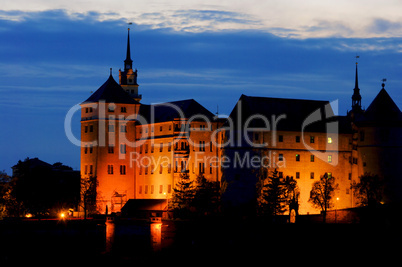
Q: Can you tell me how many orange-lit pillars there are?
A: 2